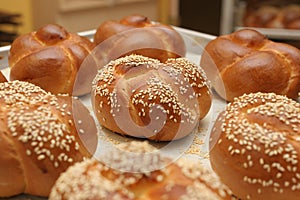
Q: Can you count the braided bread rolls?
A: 7